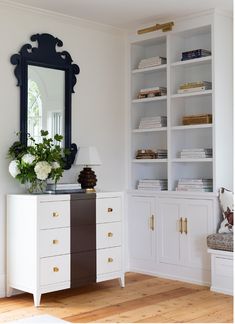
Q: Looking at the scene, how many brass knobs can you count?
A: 6